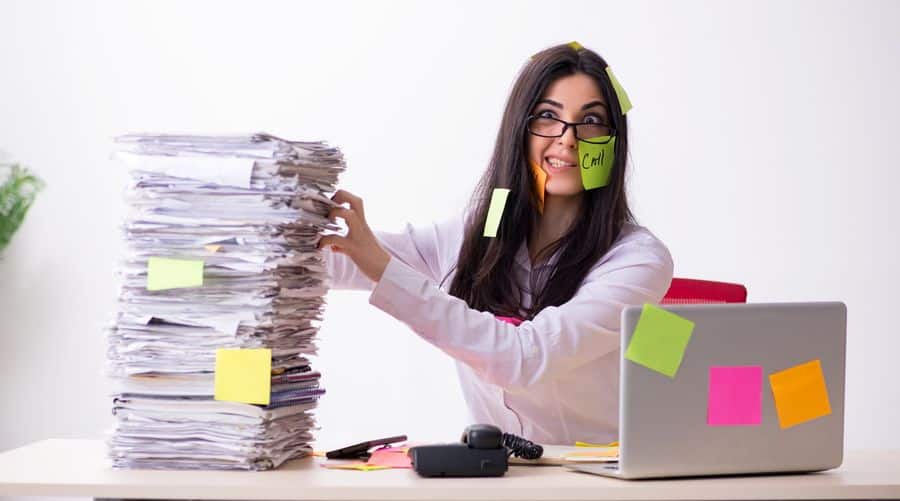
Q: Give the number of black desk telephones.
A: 1